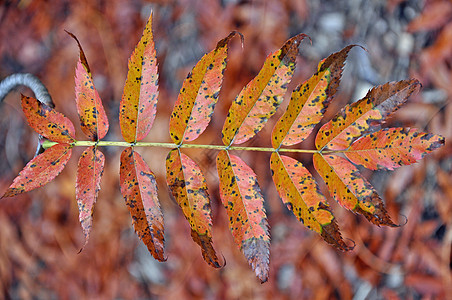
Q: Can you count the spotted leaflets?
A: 15